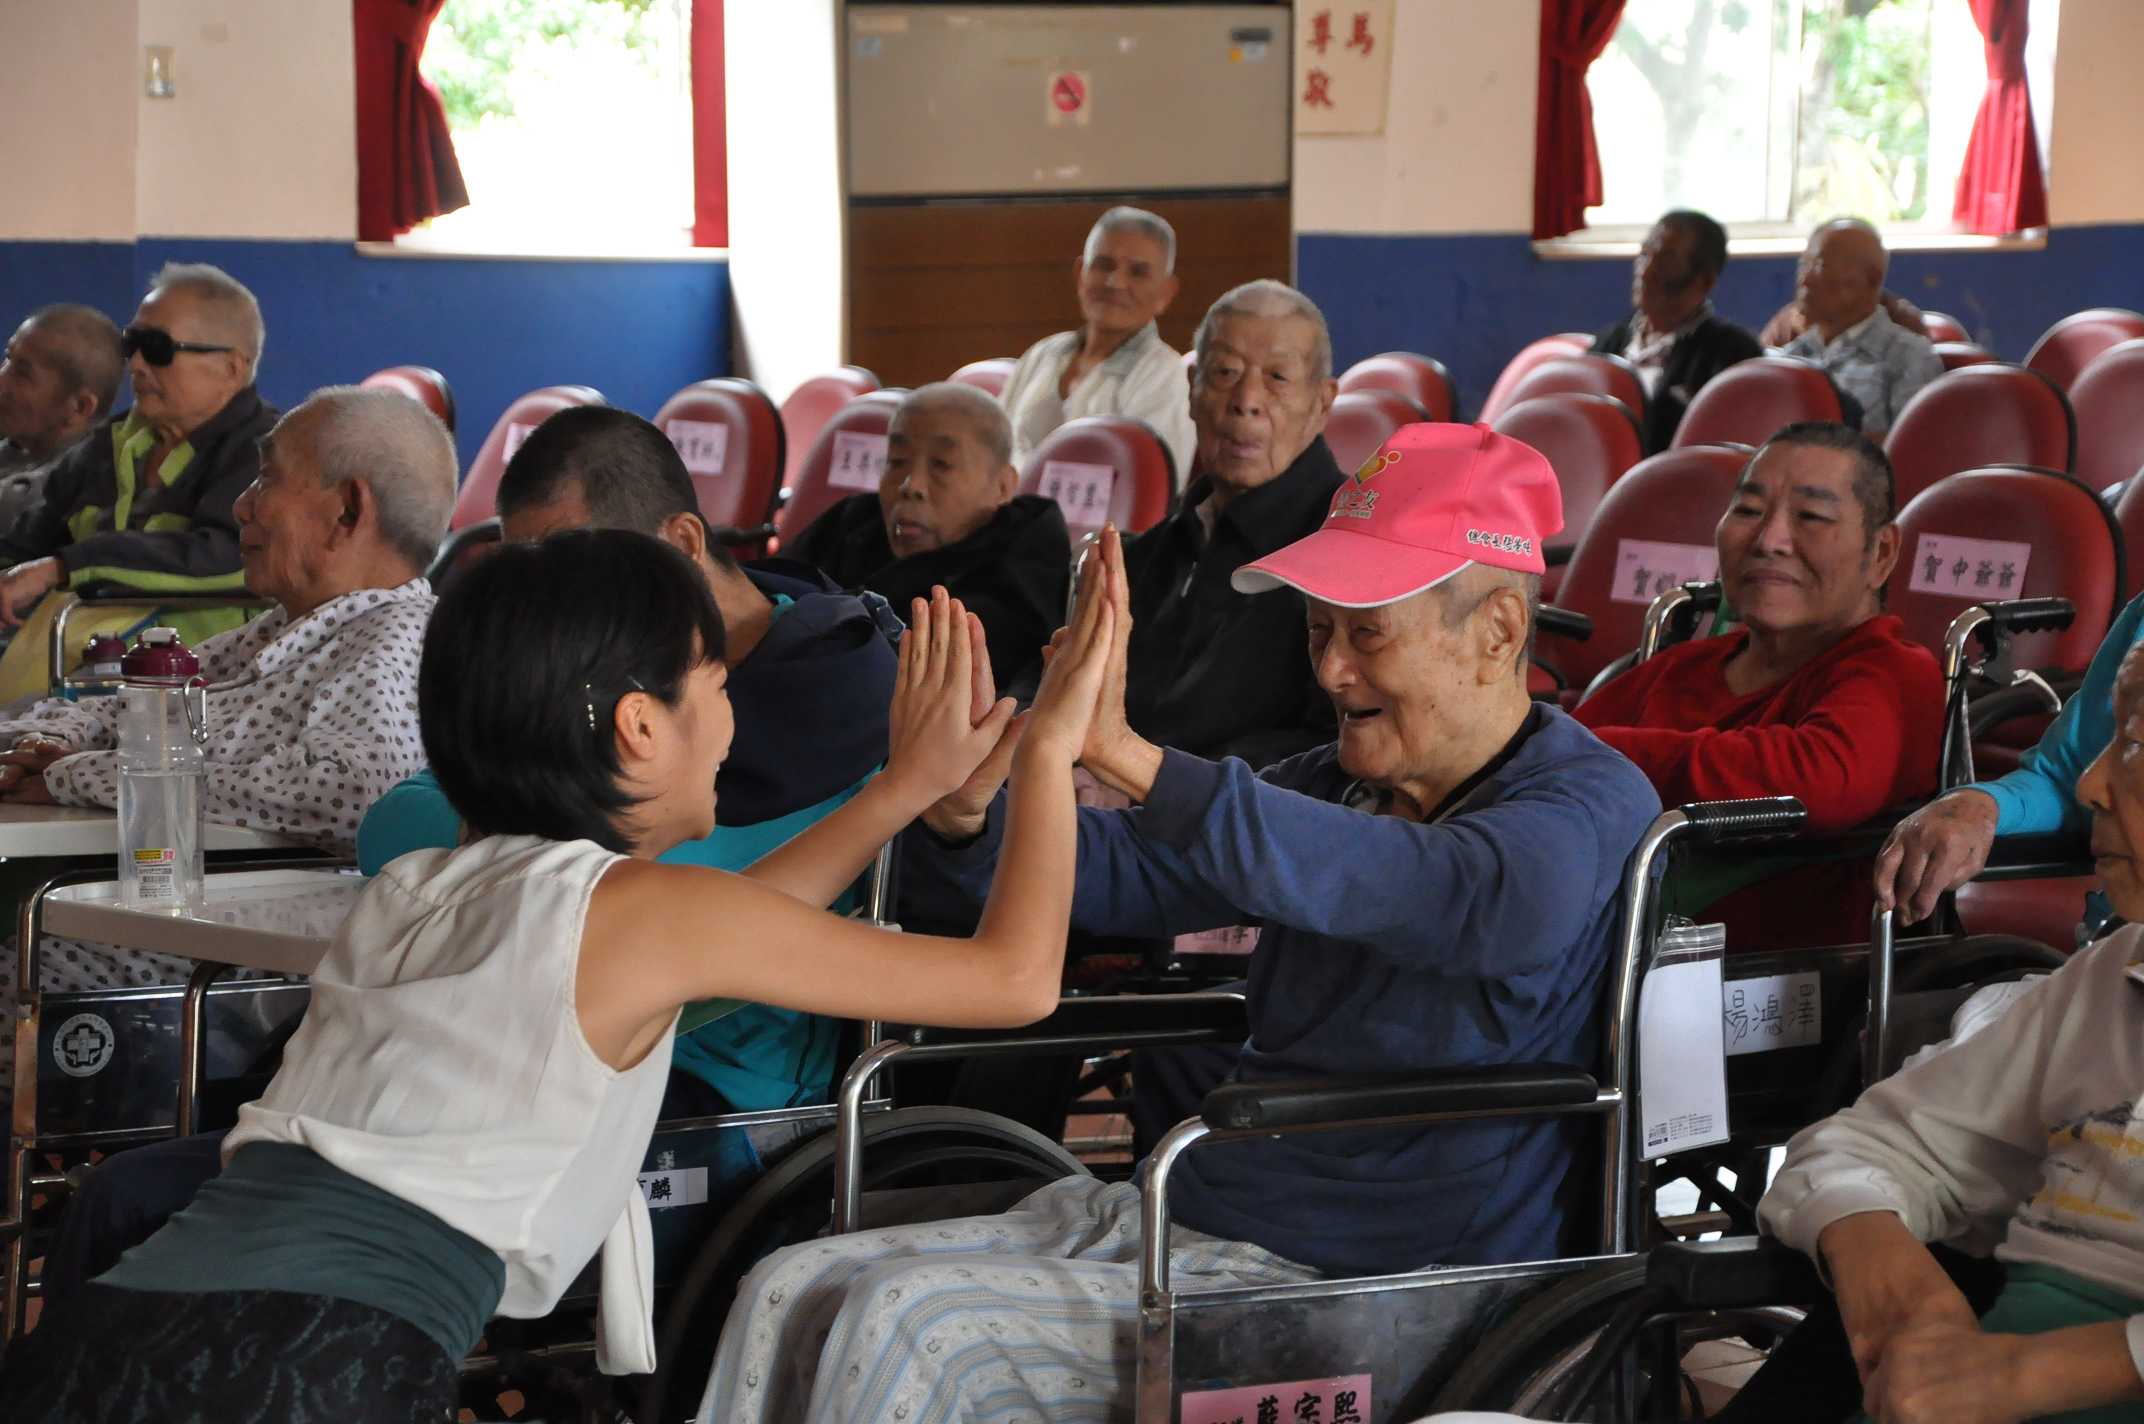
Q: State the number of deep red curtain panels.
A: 4